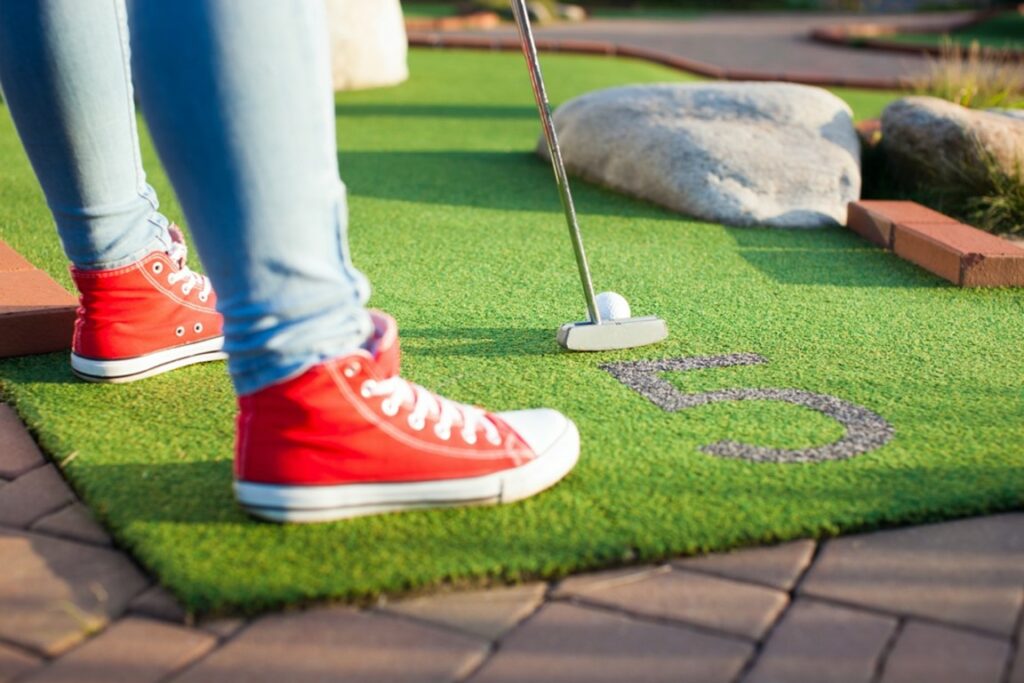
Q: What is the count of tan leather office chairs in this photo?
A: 0